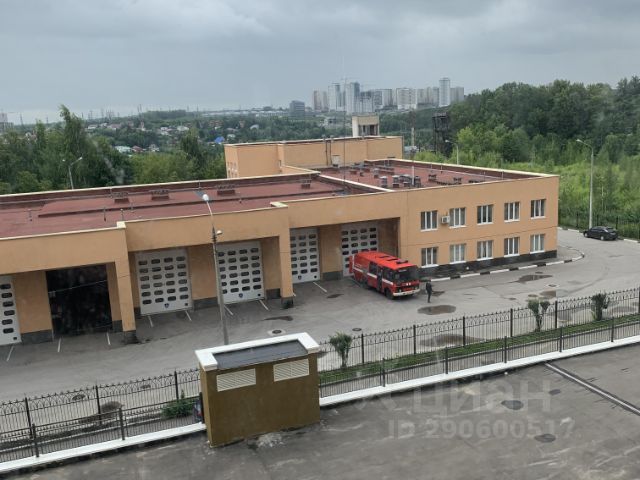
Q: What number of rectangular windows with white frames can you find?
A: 10